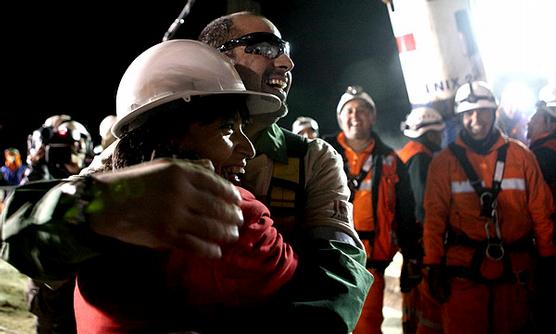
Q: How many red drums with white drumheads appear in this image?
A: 0